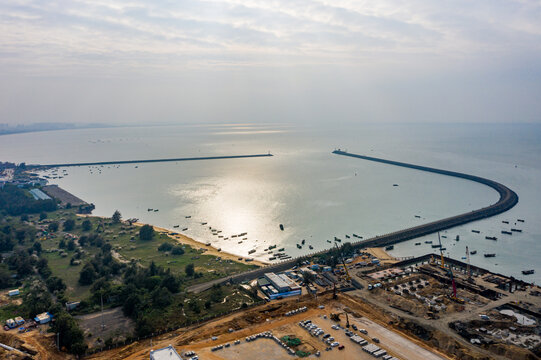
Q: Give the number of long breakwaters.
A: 2